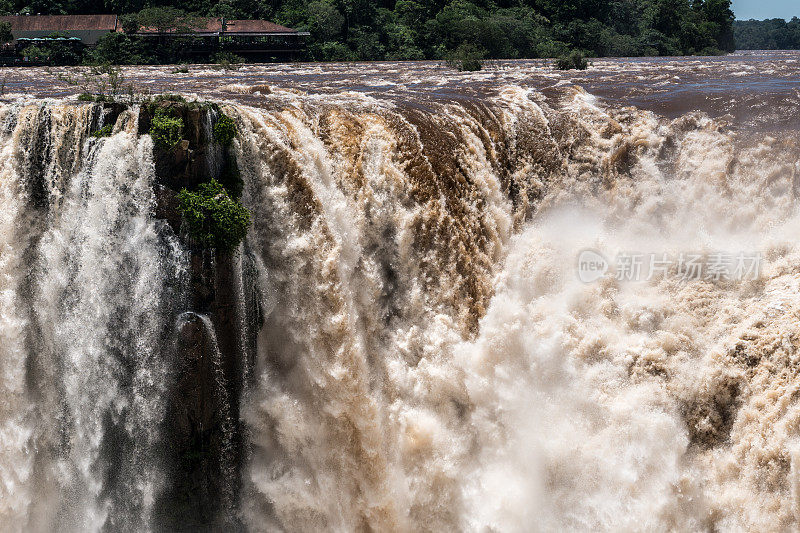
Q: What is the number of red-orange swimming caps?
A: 0